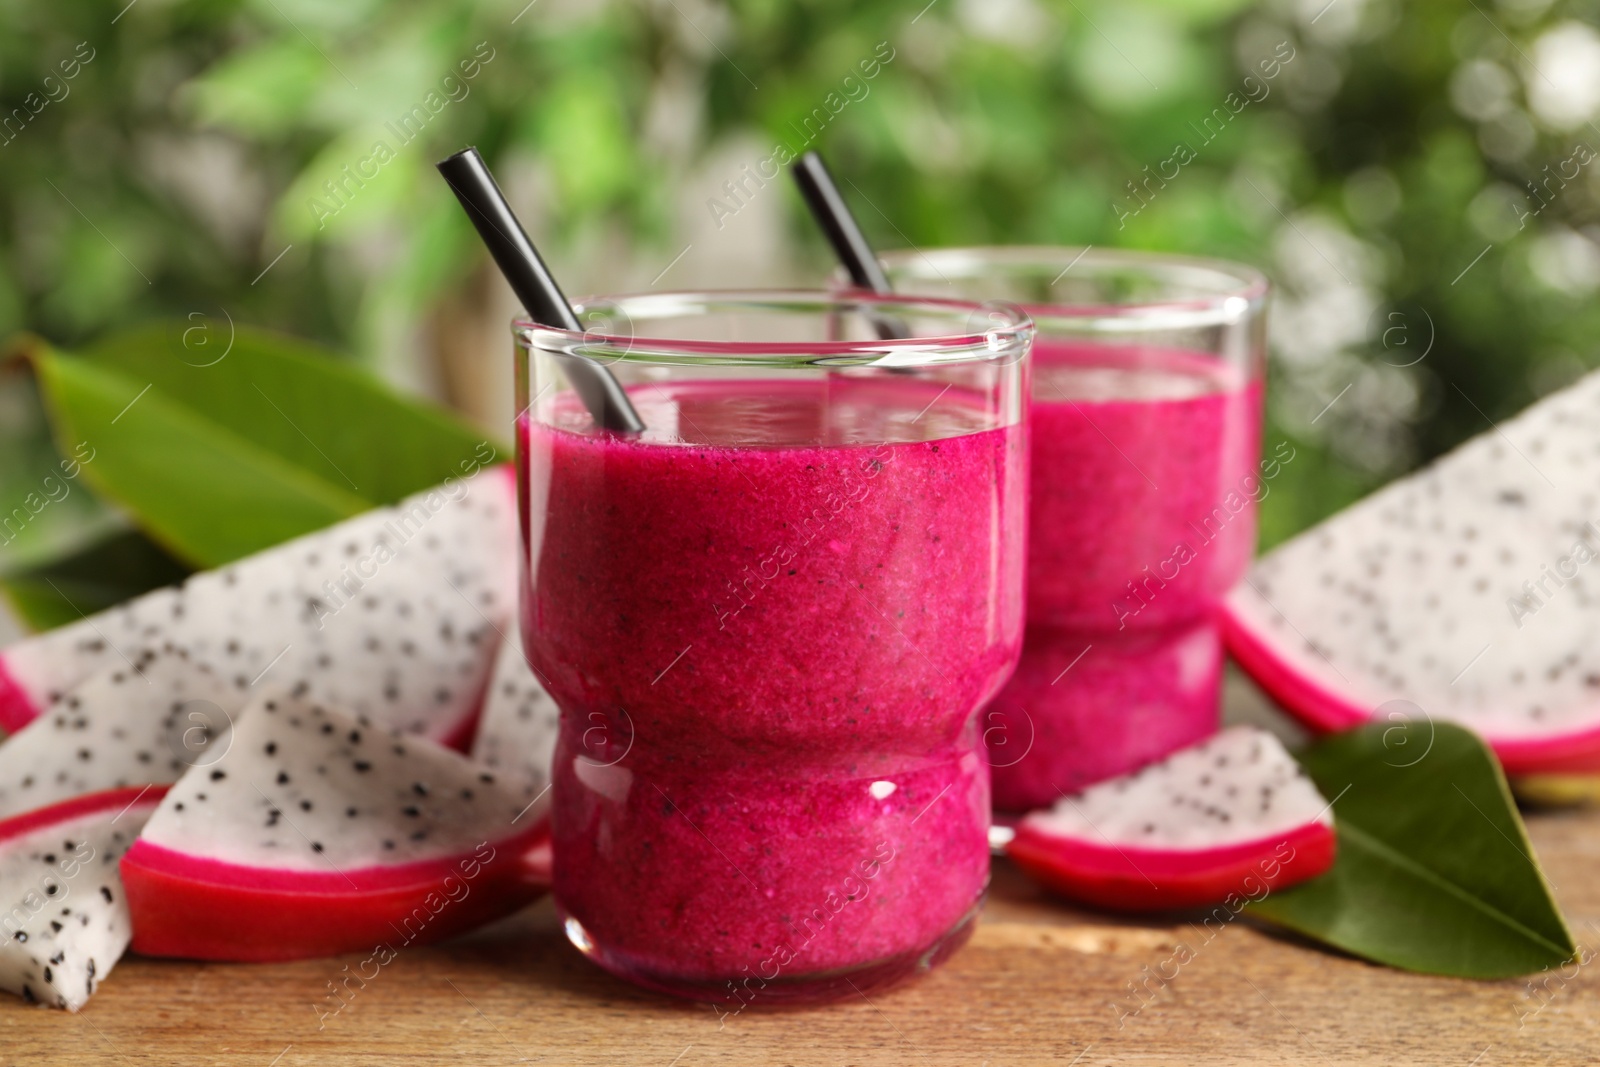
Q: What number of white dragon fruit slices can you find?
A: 7